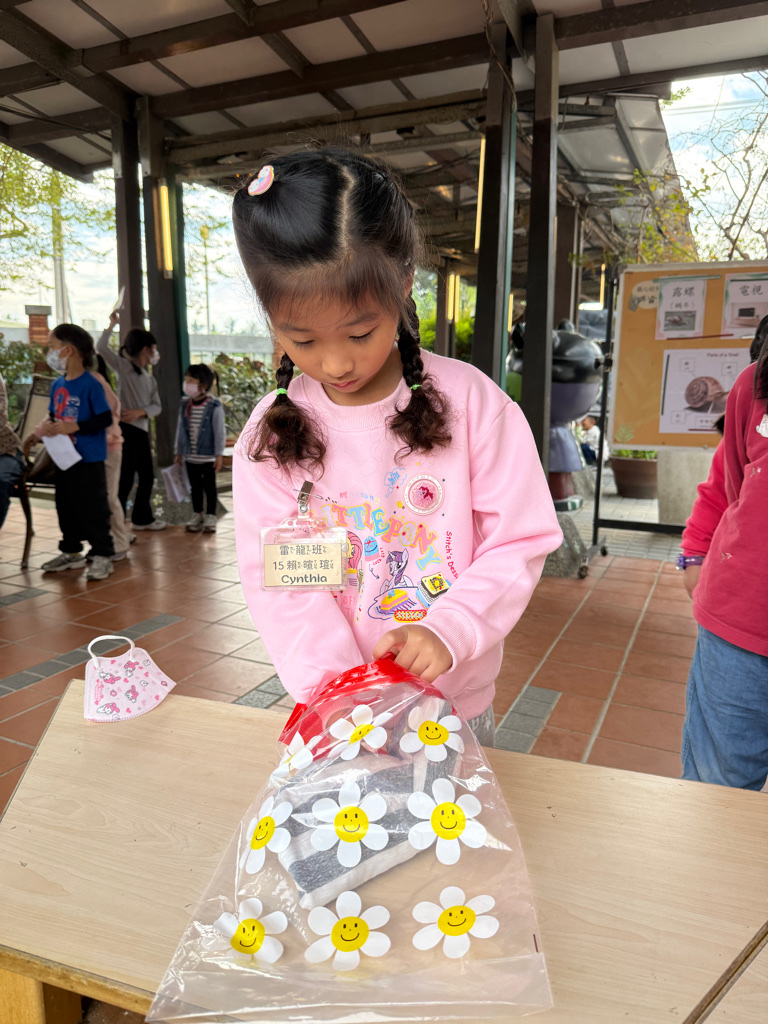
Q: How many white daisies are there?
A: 9